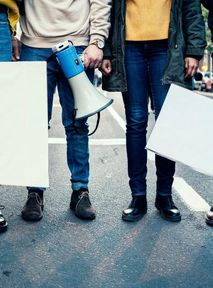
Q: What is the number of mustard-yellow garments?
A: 2